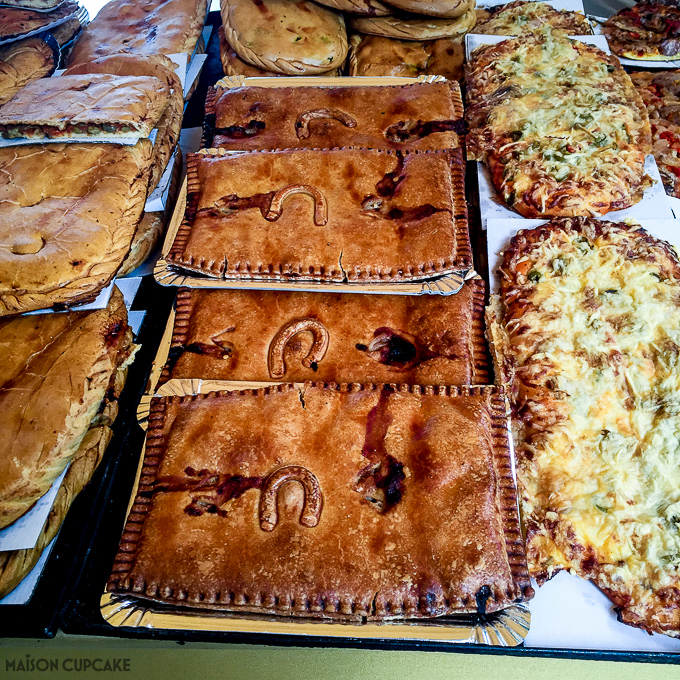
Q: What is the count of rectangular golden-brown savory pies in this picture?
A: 4